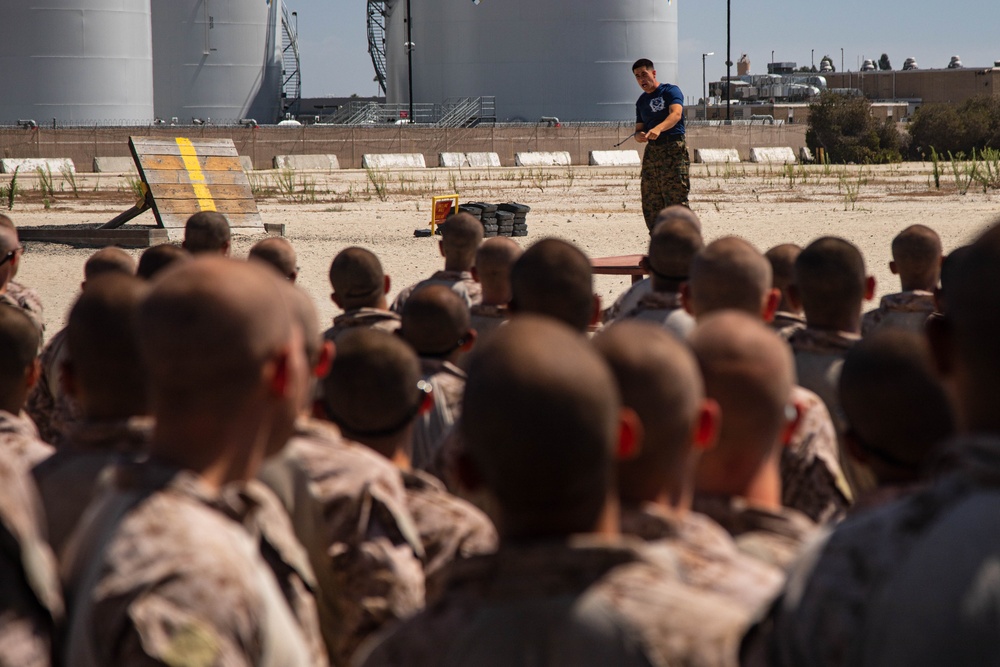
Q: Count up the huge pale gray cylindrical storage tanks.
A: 3